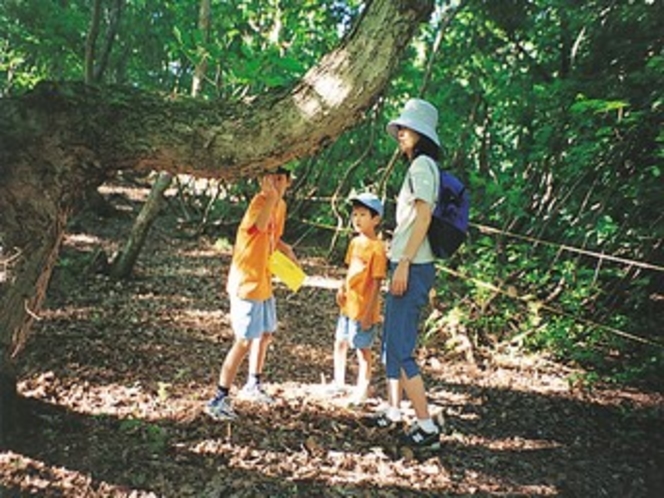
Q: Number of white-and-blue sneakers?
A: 2